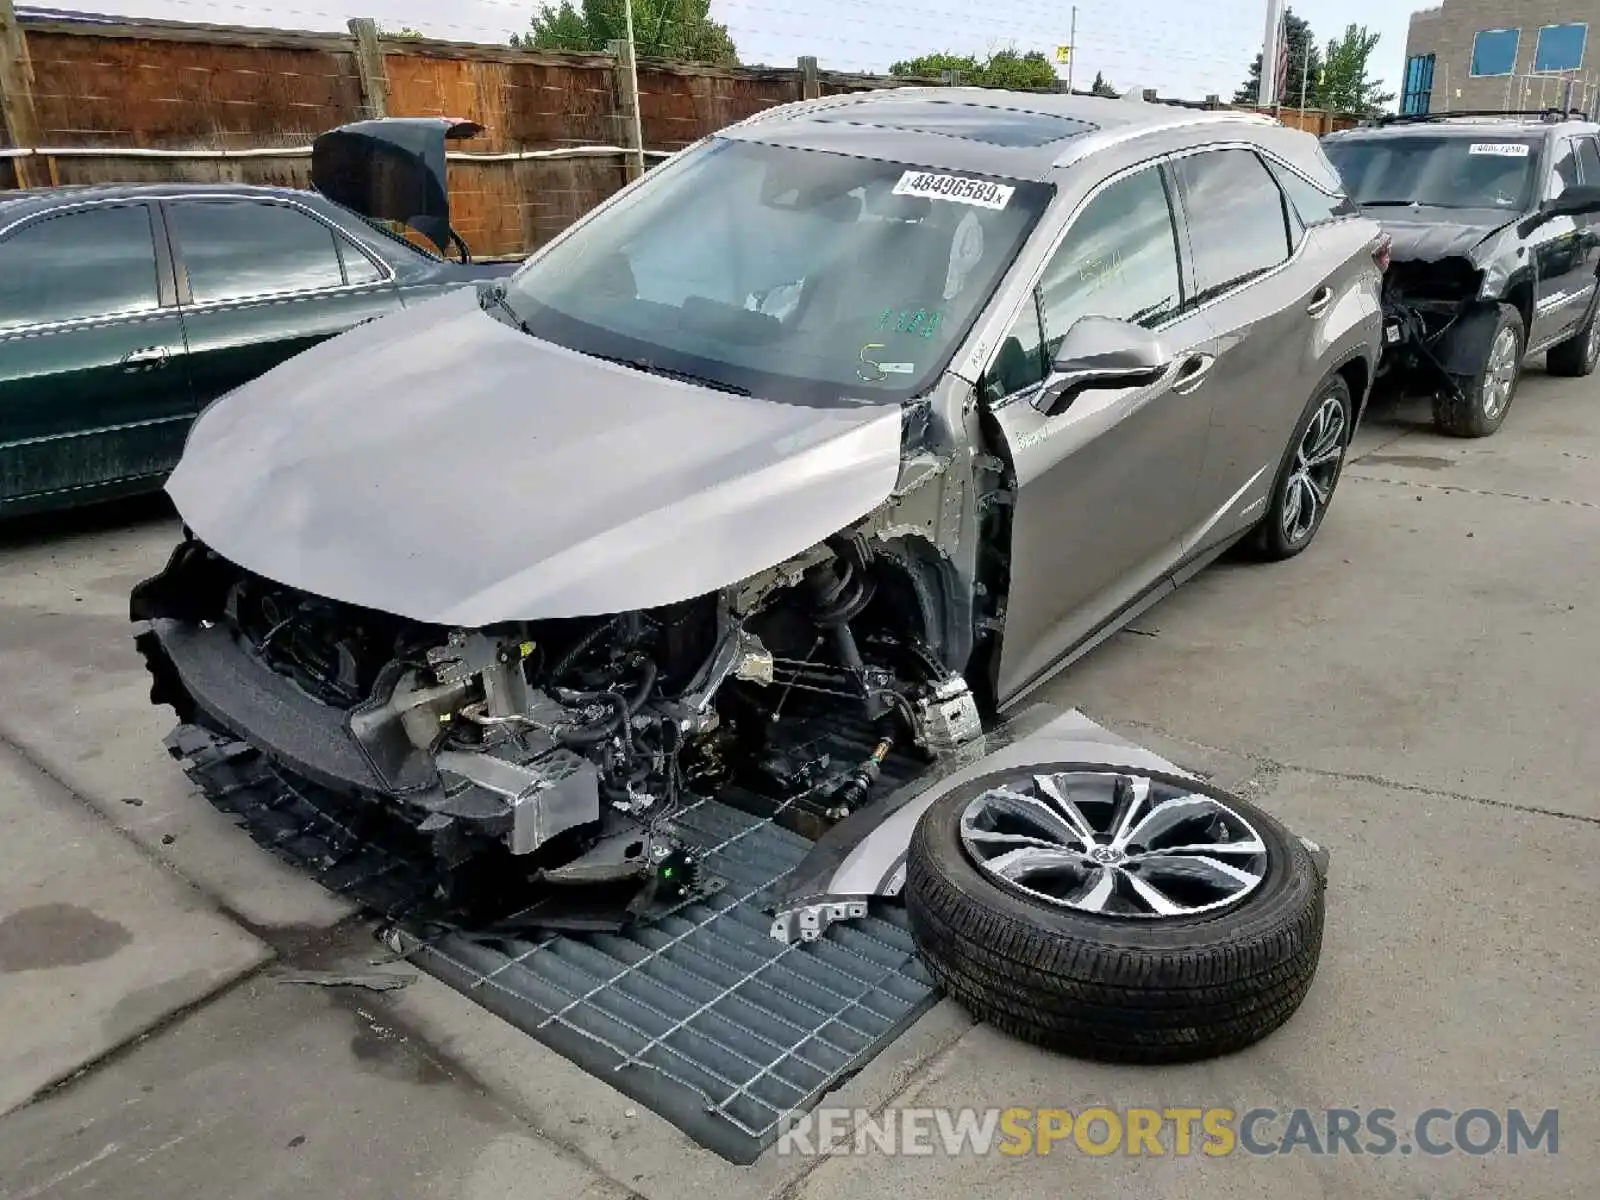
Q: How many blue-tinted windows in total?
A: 3